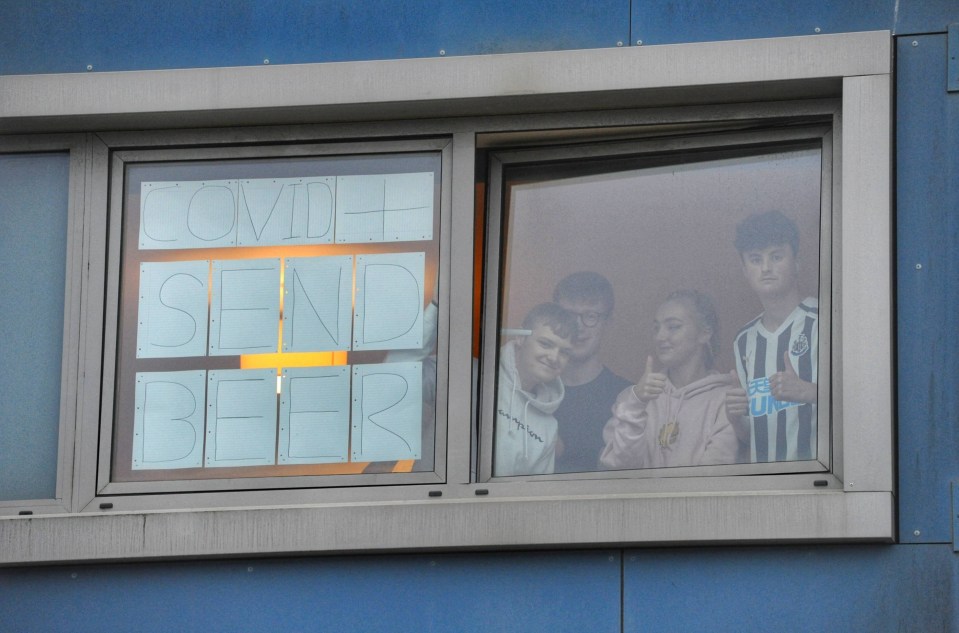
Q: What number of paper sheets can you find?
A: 11